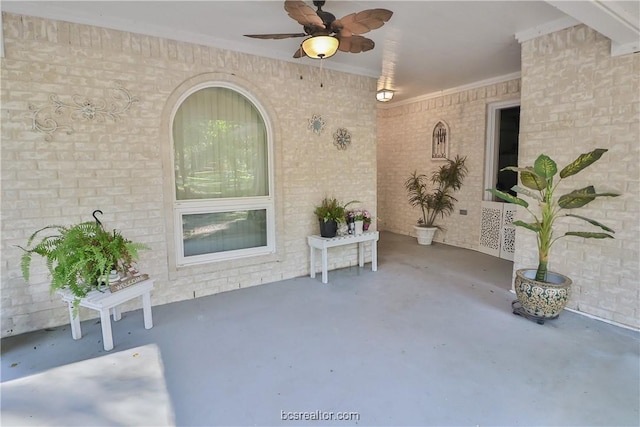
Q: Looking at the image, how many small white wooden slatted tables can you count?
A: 2